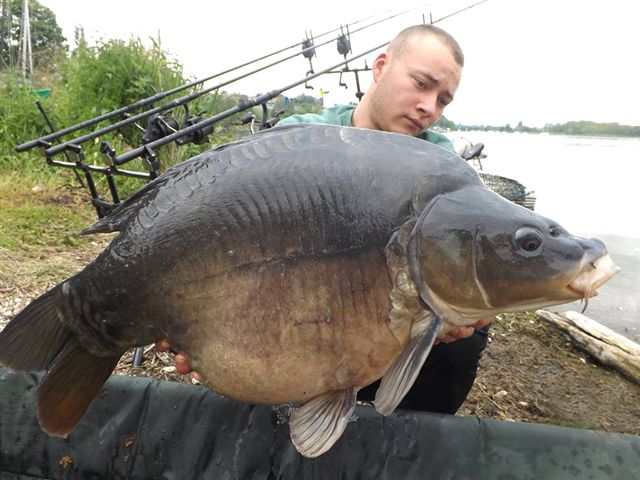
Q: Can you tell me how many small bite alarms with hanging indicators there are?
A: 2